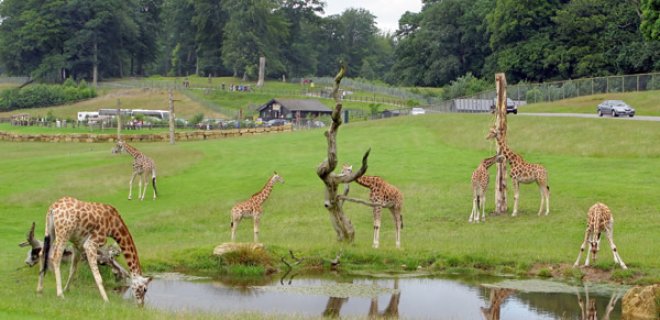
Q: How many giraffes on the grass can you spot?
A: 7